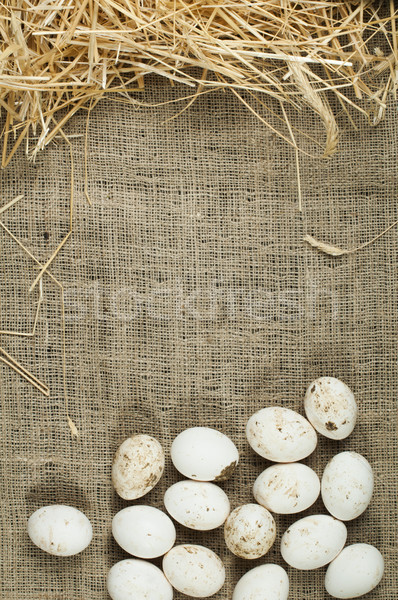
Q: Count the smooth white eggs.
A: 15